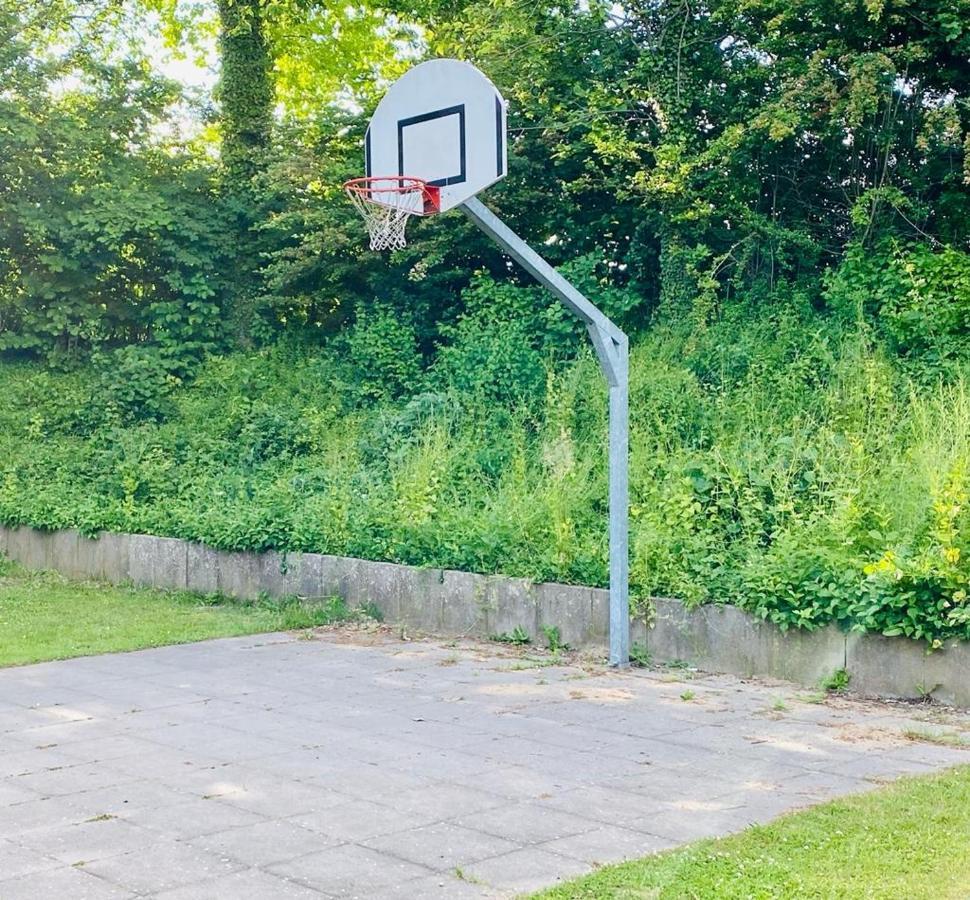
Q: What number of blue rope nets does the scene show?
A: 0